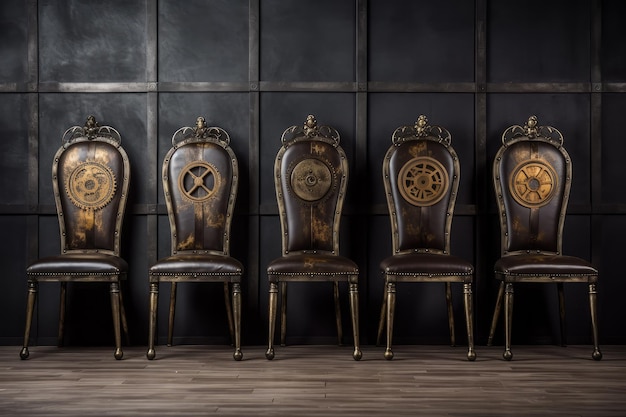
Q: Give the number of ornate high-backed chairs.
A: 5